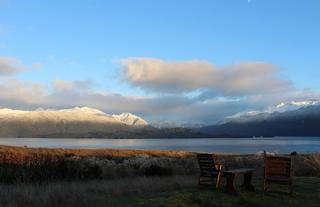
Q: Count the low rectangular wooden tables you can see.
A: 1